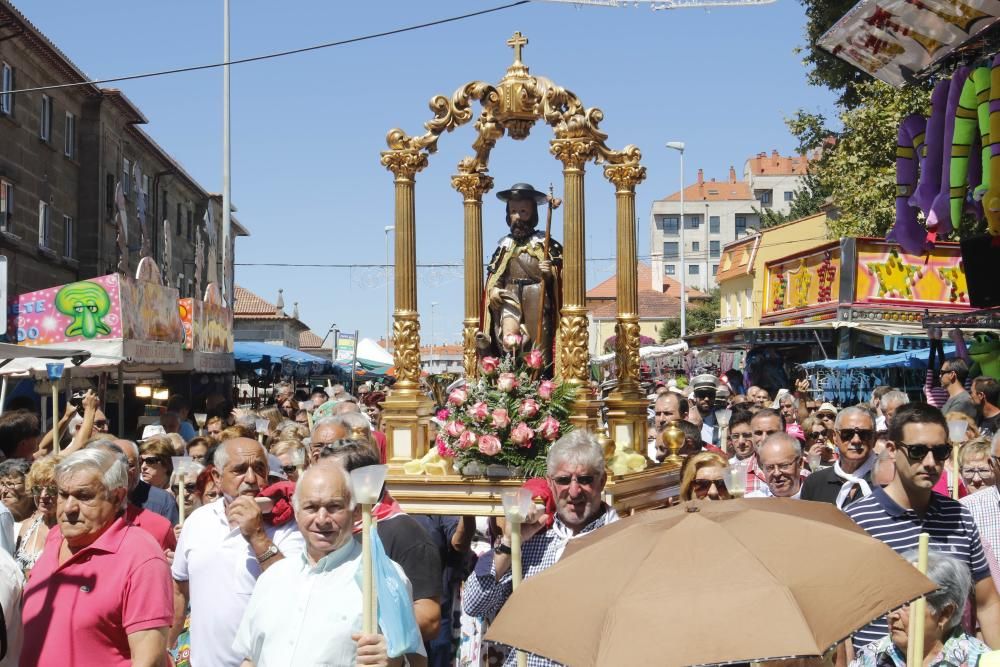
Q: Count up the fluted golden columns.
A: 4